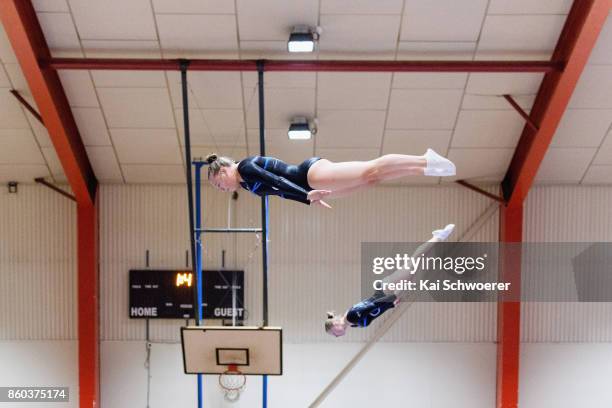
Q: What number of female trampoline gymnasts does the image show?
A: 2